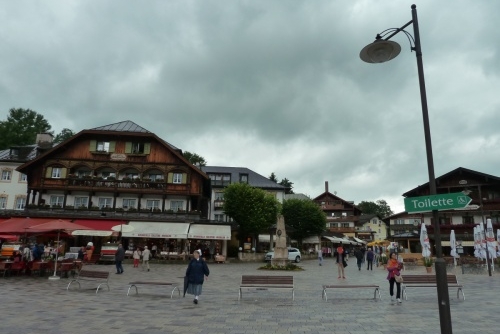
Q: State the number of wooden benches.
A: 5